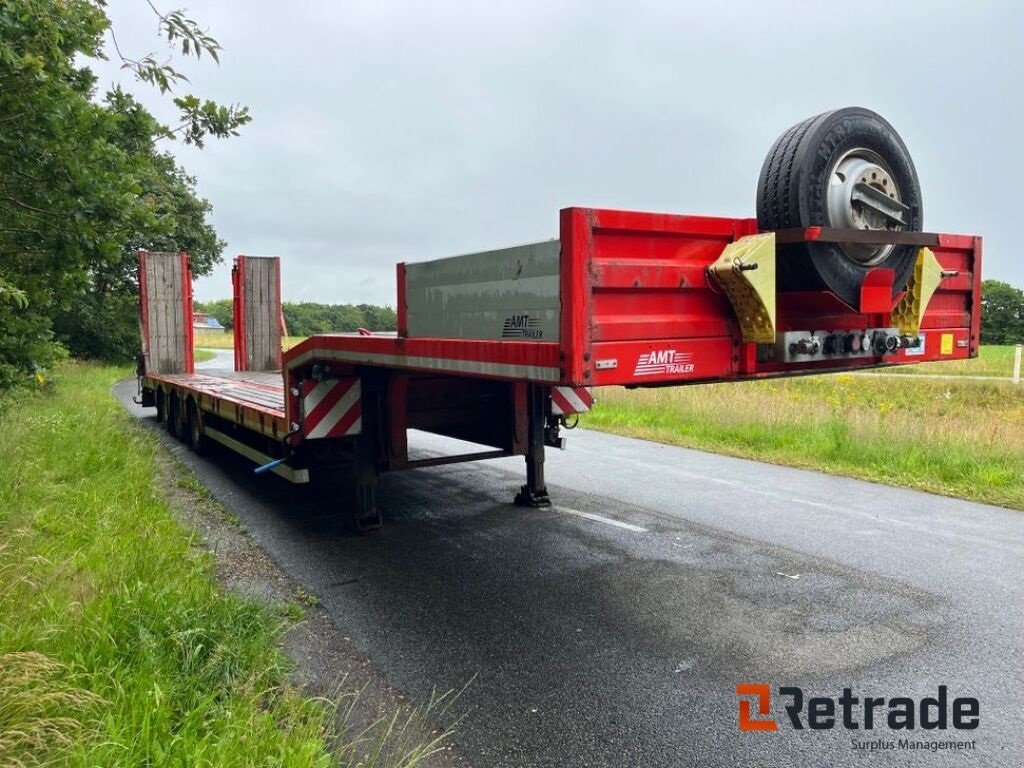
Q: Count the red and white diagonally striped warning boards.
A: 2